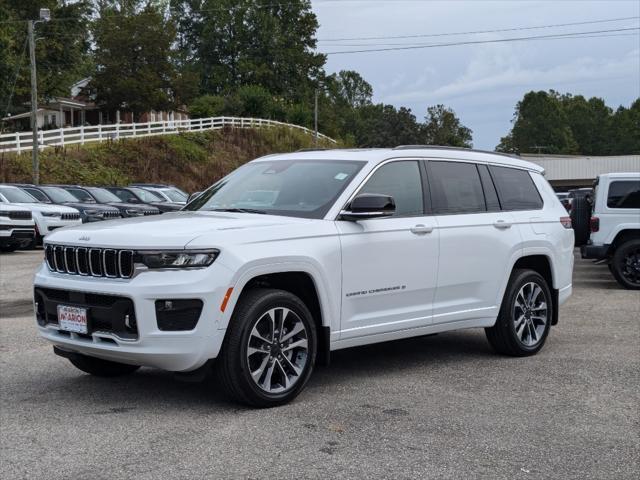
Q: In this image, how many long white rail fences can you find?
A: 1